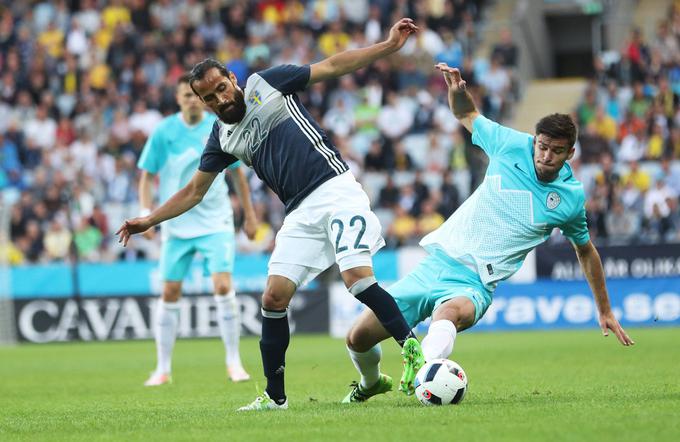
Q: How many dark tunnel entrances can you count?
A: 1